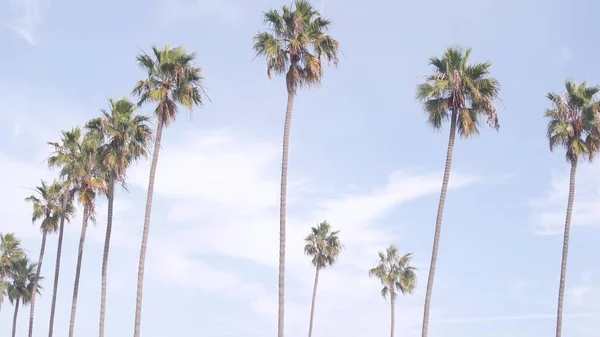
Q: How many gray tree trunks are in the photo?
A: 11